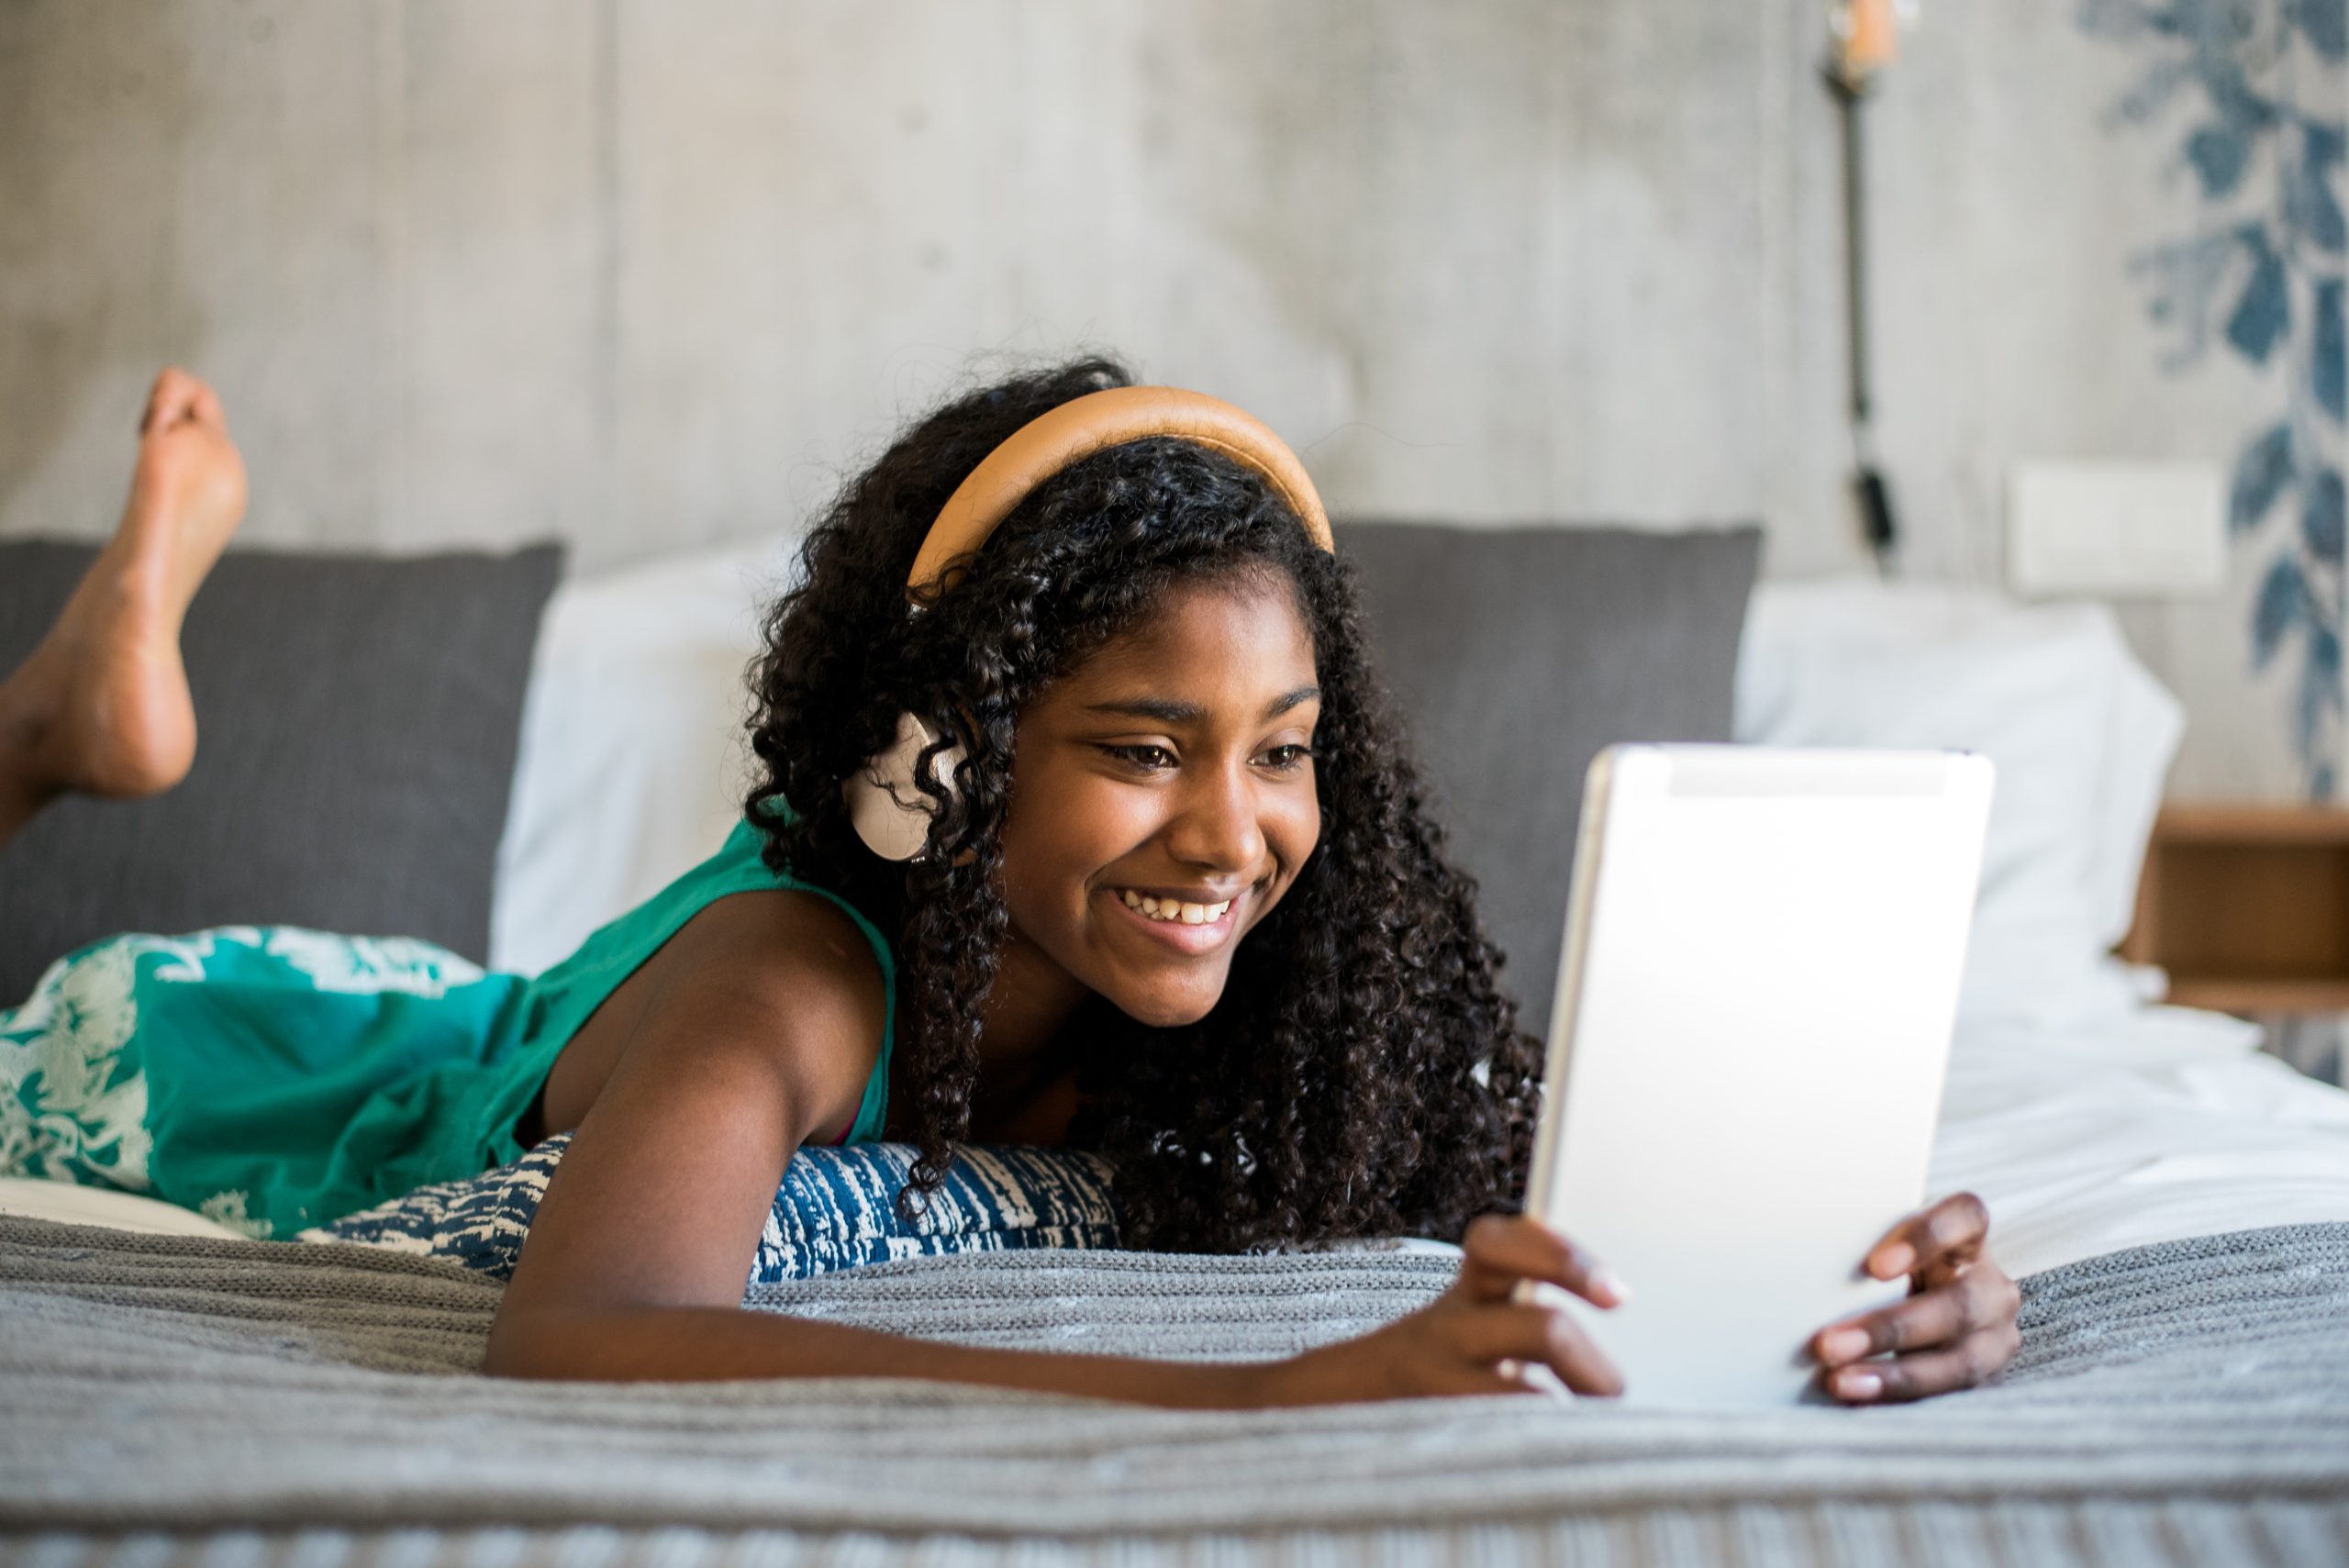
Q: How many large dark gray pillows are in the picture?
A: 2